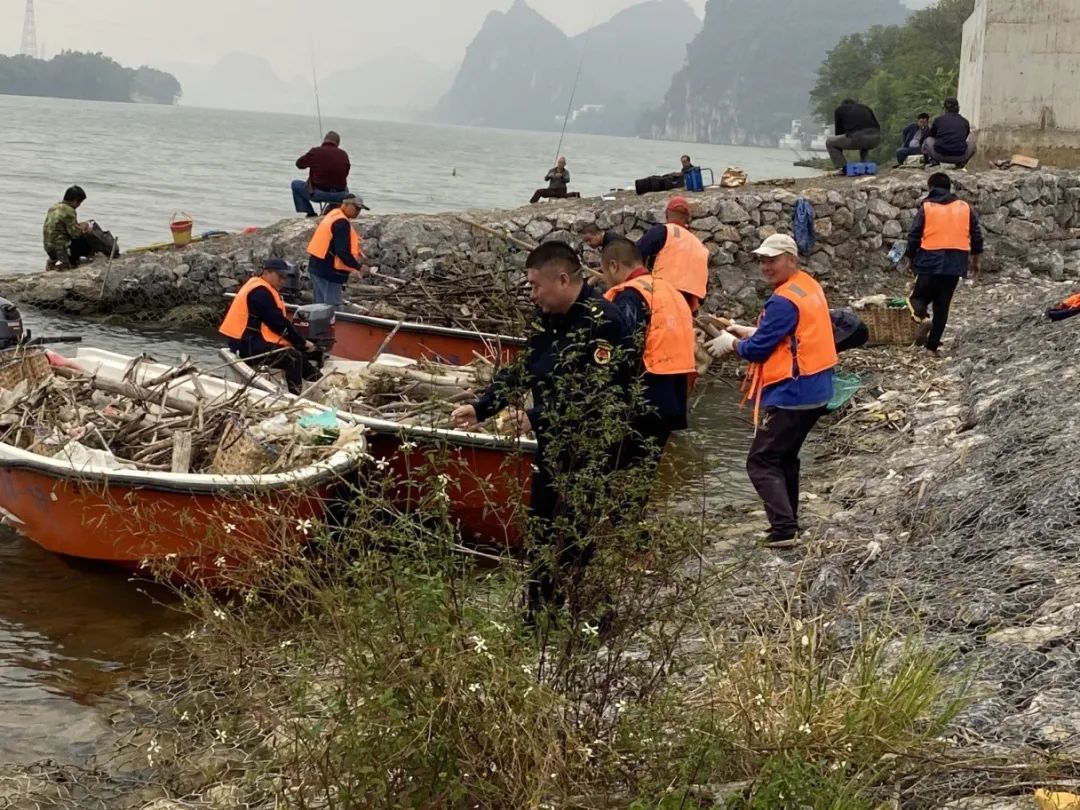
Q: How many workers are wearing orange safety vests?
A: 6